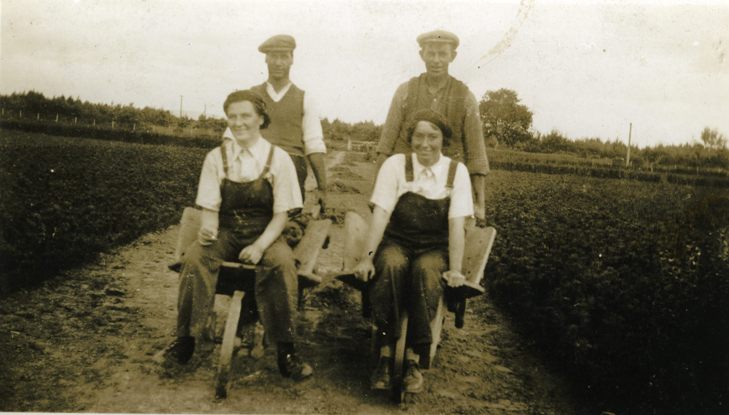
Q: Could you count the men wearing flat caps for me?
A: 2